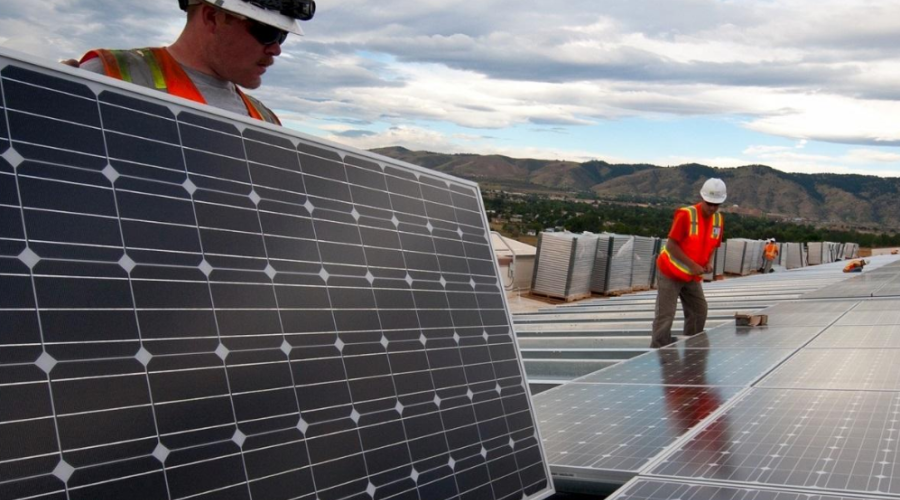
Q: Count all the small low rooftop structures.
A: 1